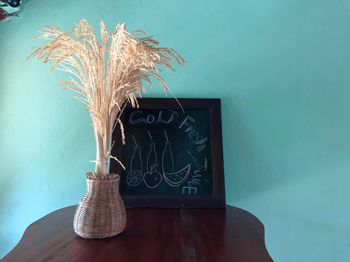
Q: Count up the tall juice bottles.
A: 3